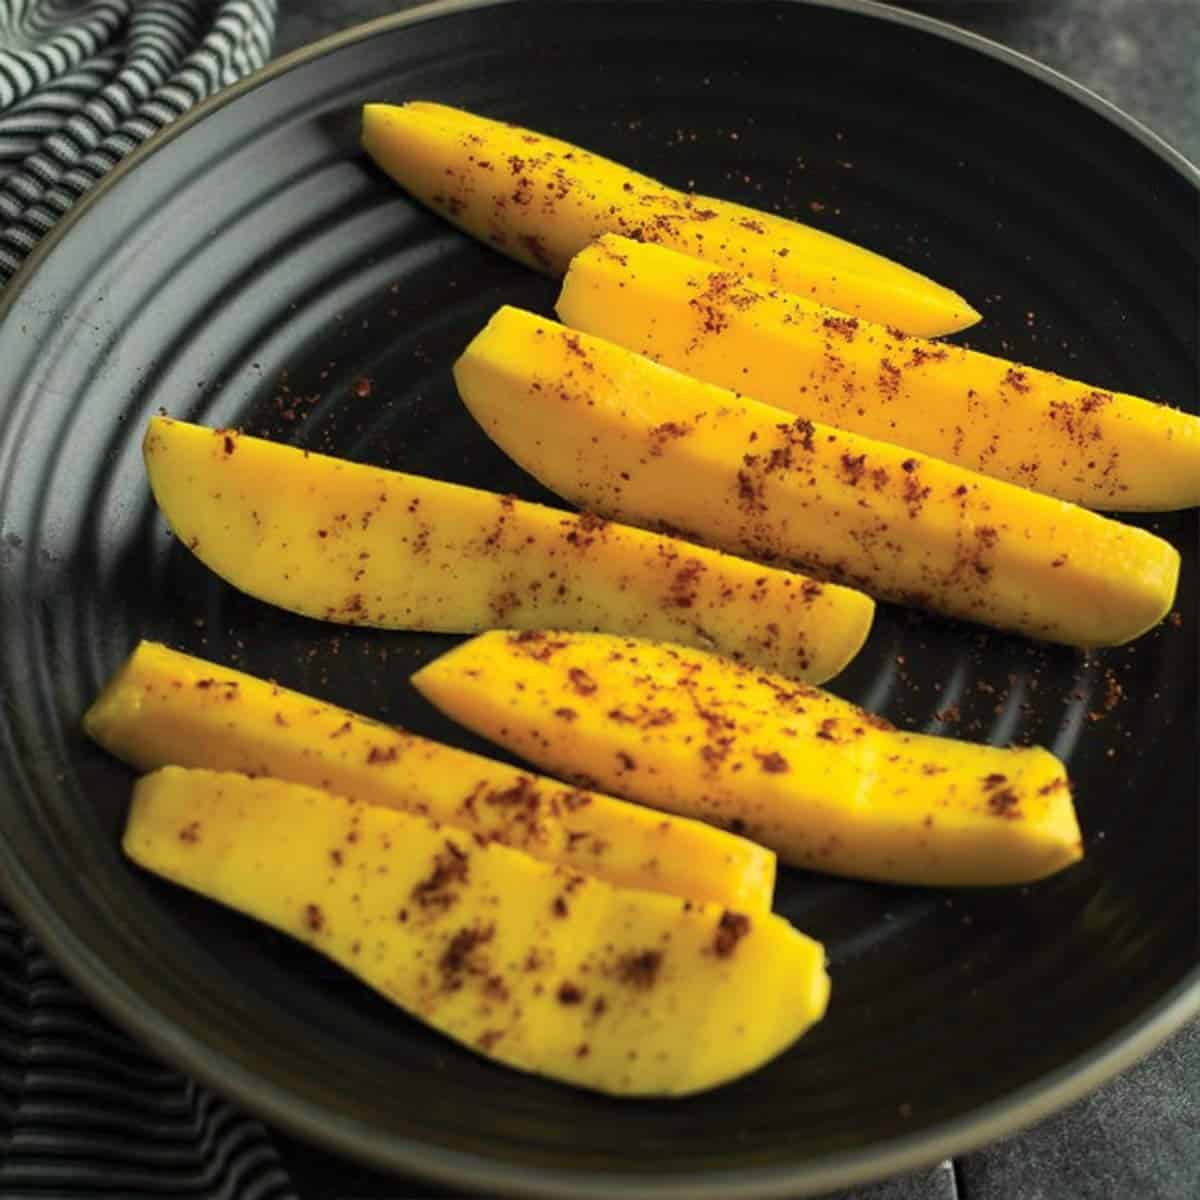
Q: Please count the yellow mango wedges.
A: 7